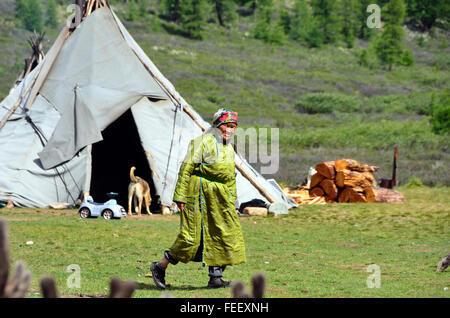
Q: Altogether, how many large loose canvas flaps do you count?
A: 1